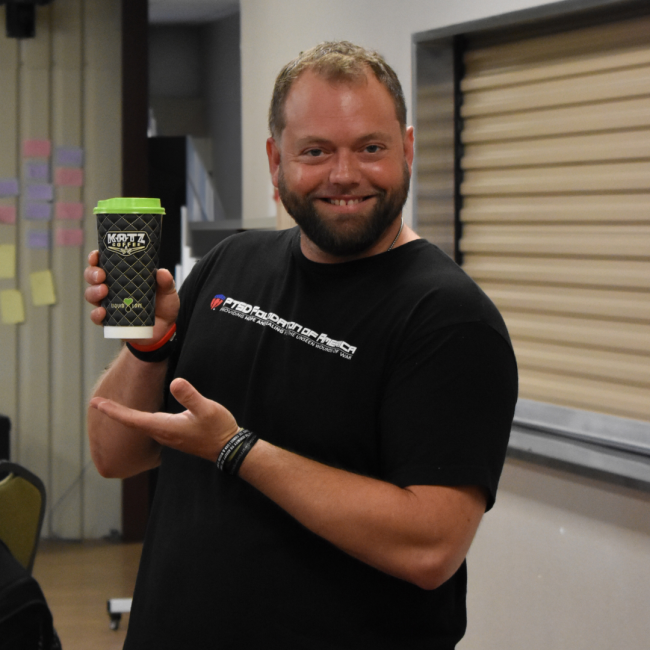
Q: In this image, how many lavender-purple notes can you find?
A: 6